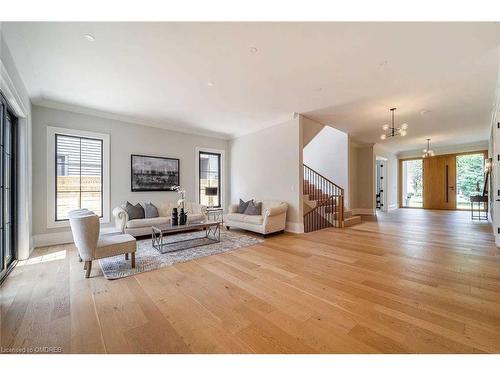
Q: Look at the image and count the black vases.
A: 2